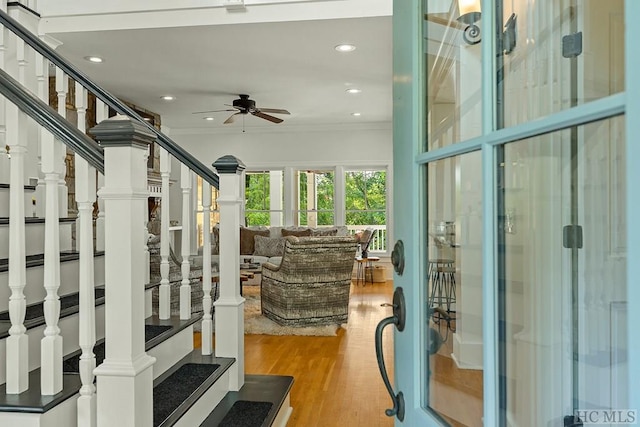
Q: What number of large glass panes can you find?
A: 4